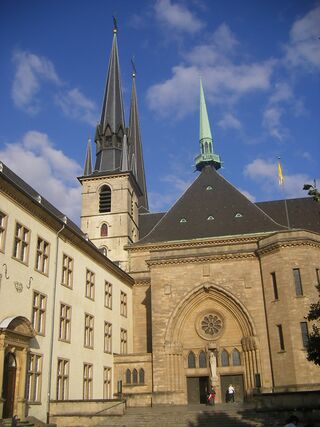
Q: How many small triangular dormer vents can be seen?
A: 4